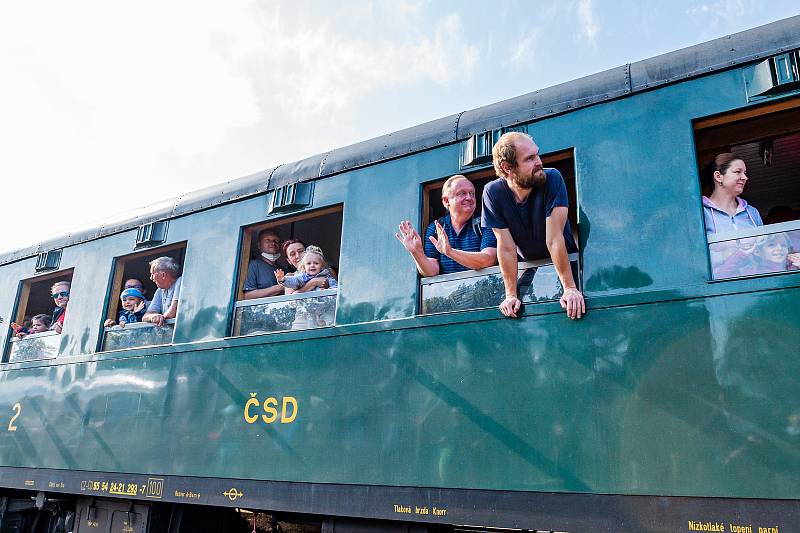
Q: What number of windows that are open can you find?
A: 5